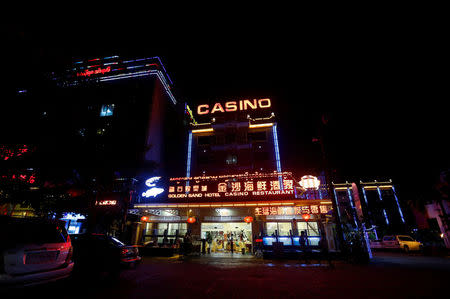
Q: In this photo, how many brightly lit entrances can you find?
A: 1